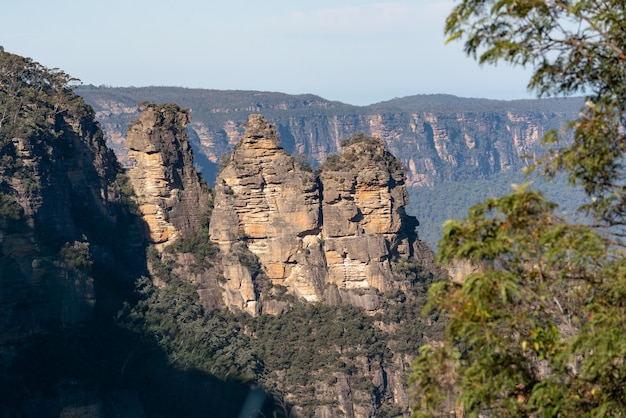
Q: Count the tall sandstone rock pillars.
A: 3